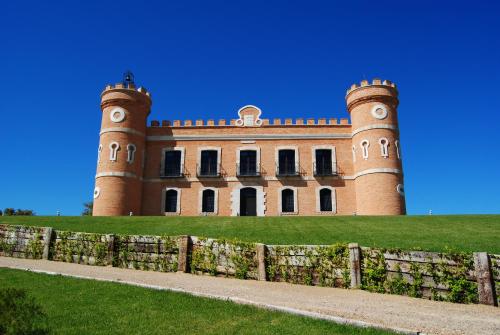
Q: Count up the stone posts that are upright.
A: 6